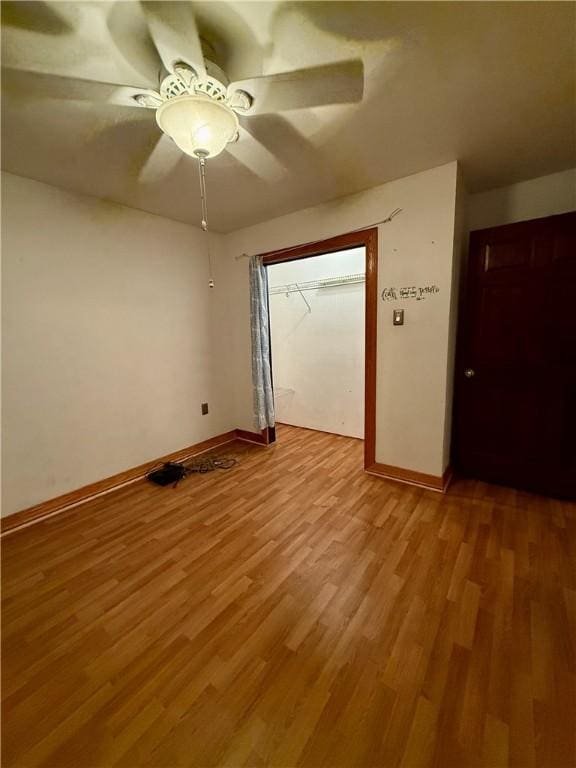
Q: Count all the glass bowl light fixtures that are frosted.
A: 1